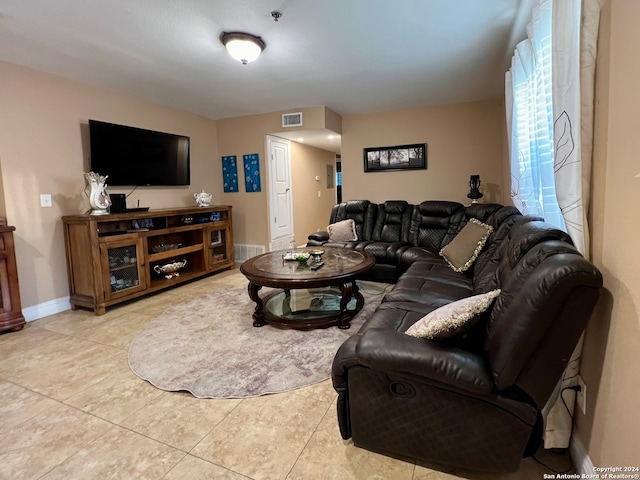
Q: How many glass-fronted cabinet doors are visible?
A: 2